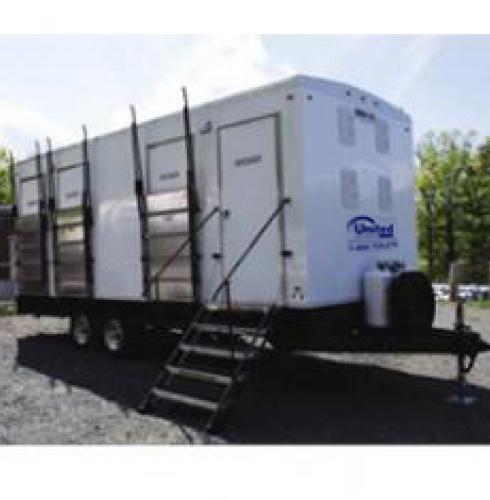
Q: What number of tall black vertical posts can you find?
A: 6